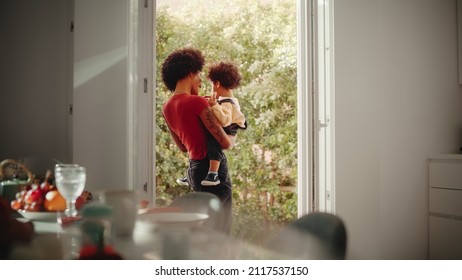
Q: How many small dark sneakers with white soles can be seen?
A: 2